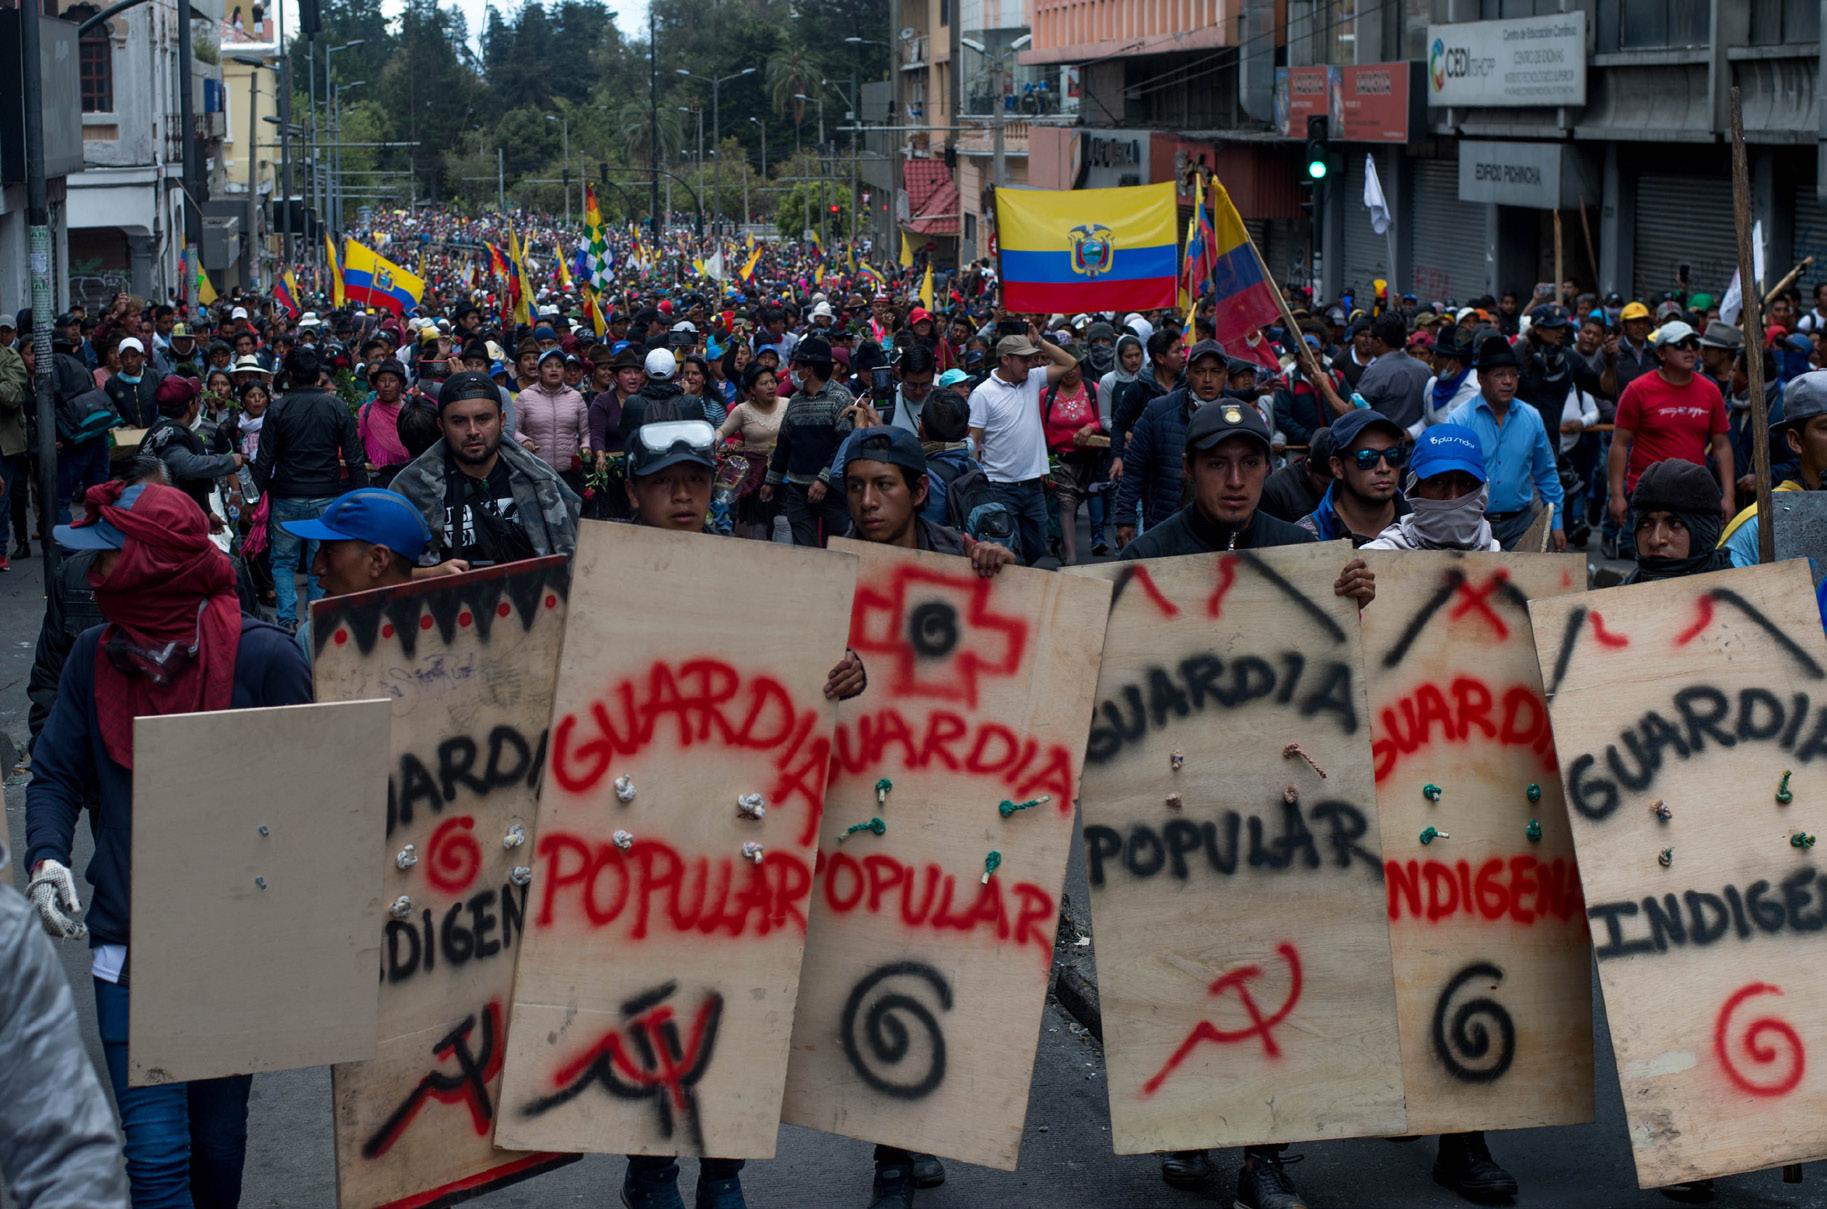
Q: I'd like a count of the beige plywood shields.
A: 7